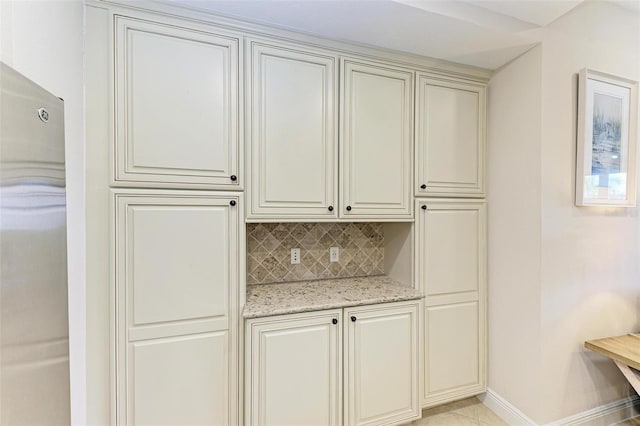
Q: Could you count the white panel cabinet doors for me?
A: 8